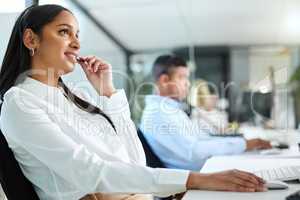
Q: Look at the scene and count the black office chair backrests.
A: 2